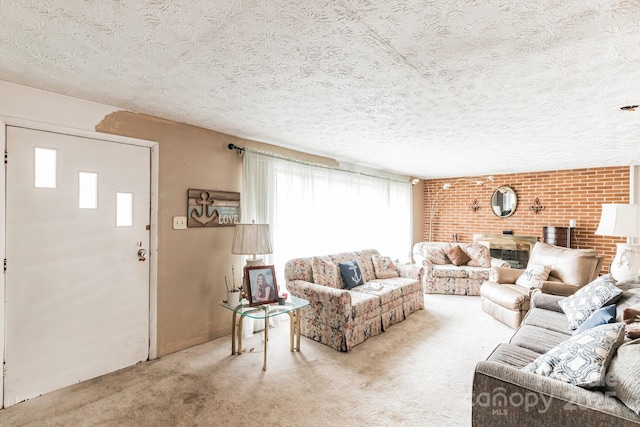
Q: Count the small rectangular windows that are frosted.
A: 3